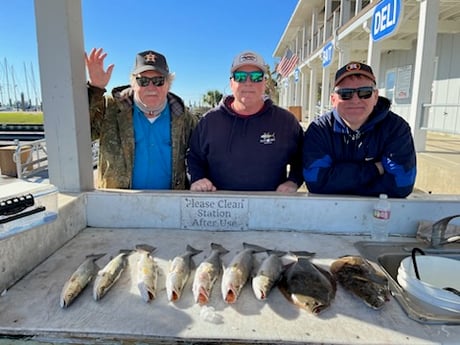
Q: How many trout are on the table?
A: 7